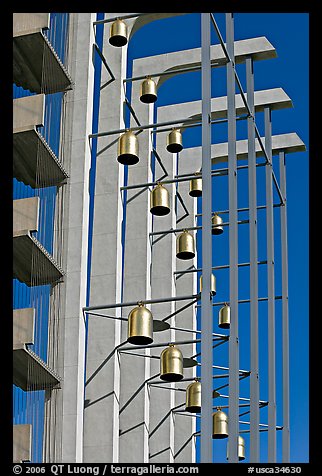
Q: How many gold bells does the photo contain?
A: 15